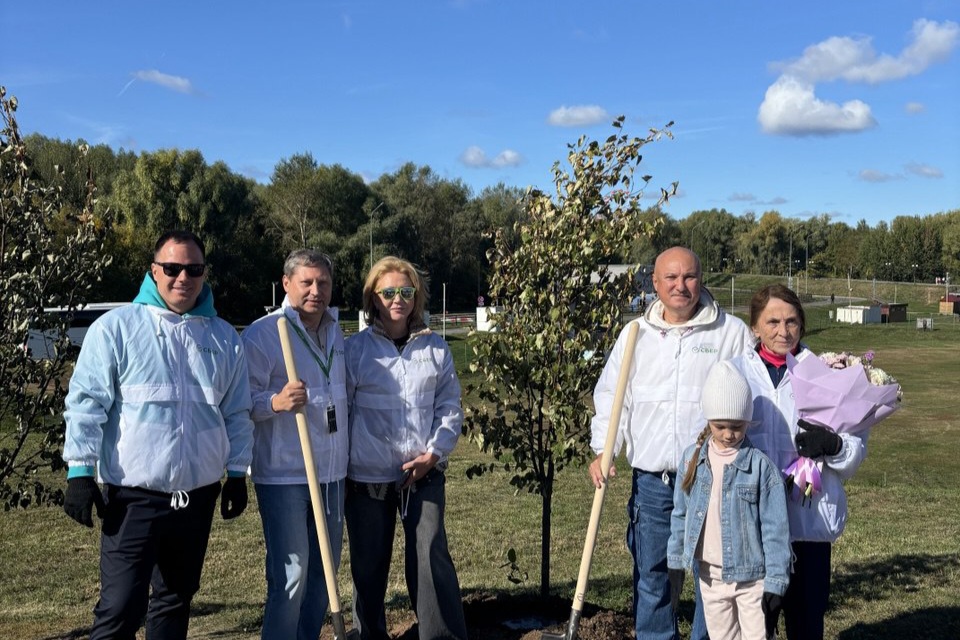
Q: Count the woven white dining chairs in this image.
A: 0